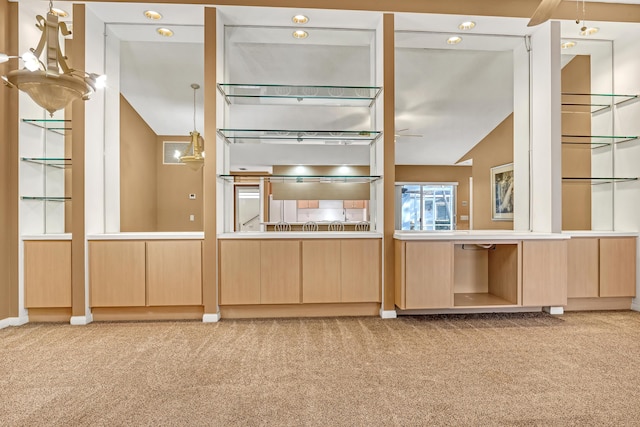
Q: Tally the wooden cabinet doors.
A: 11